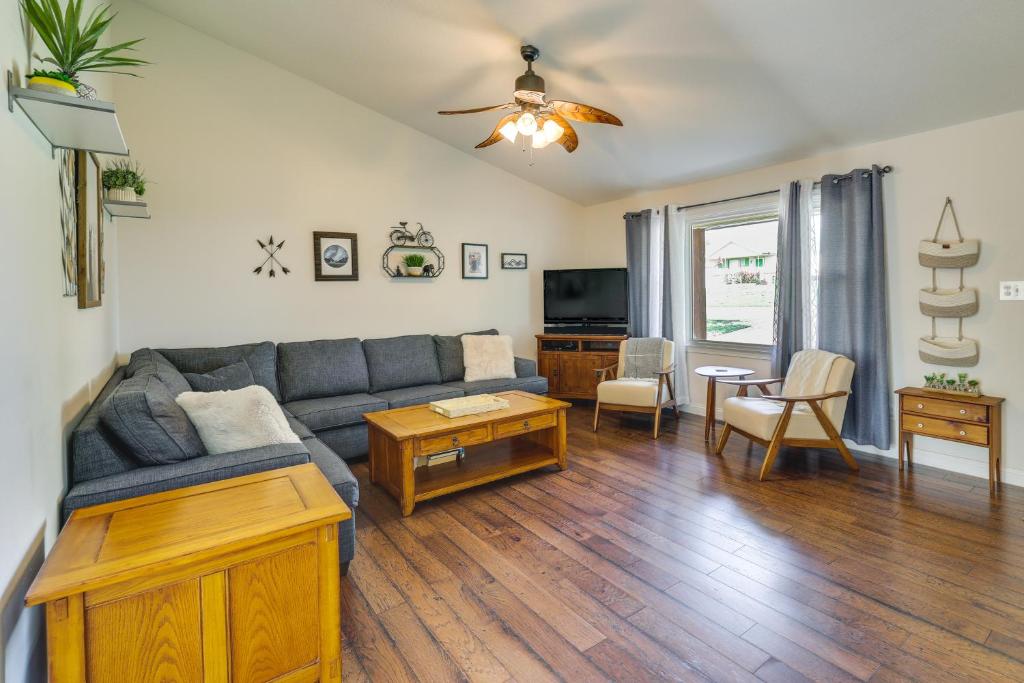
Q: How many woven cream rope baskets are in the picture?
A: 3